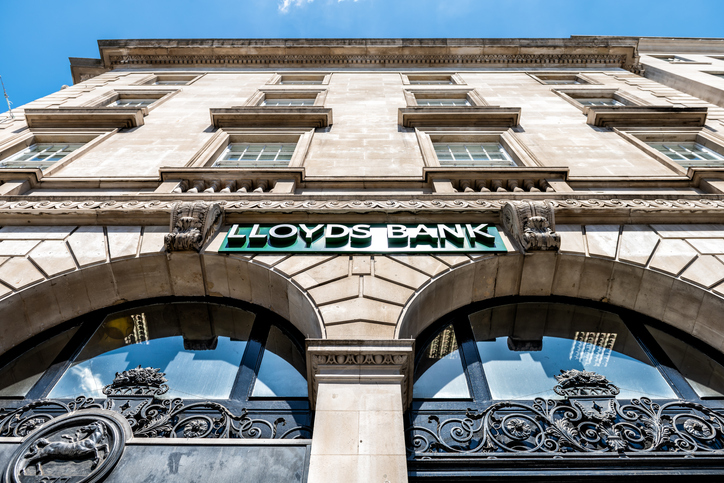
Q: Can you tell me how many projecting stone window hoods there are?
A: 4